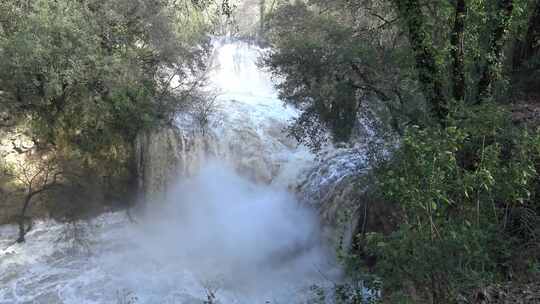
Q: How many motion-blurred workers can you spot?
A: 0